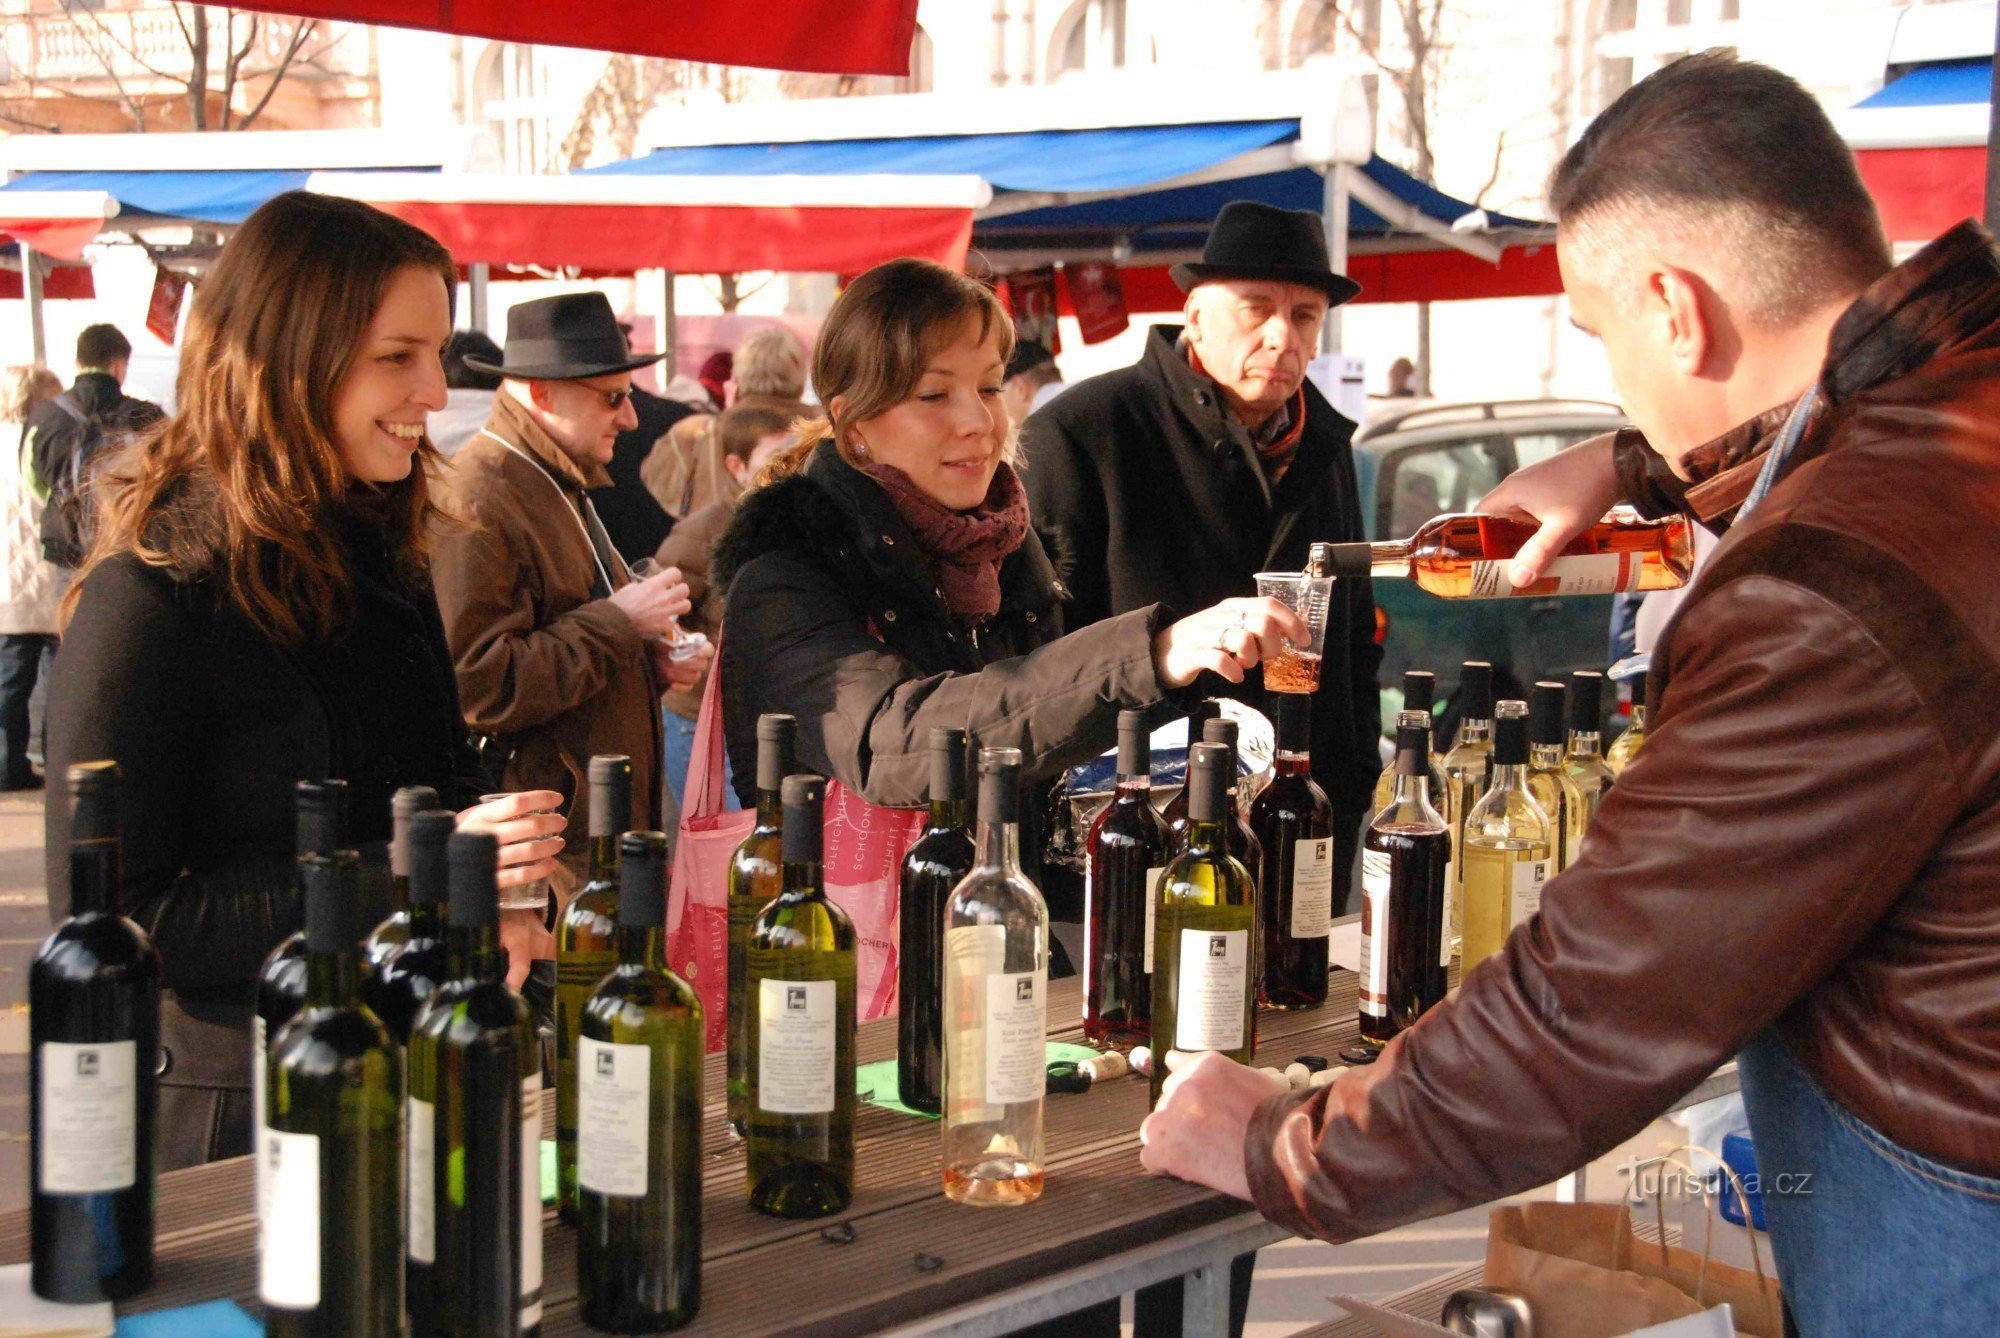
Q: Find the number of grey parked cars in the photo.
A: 1